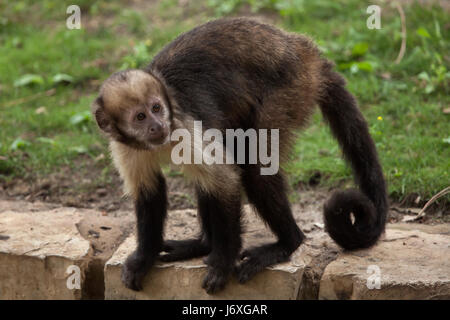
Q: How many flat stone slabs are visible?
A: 3